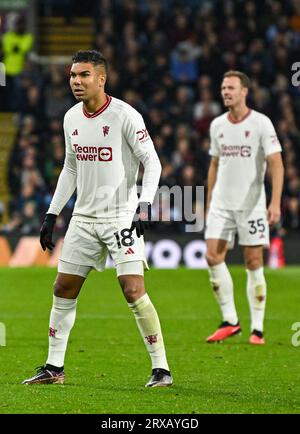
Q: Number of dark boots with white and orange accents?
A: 2